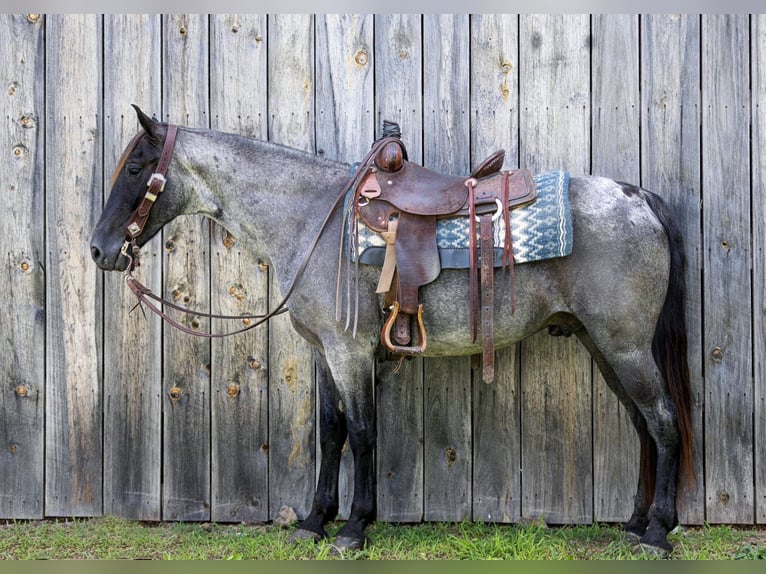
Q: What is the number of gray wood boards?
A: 15